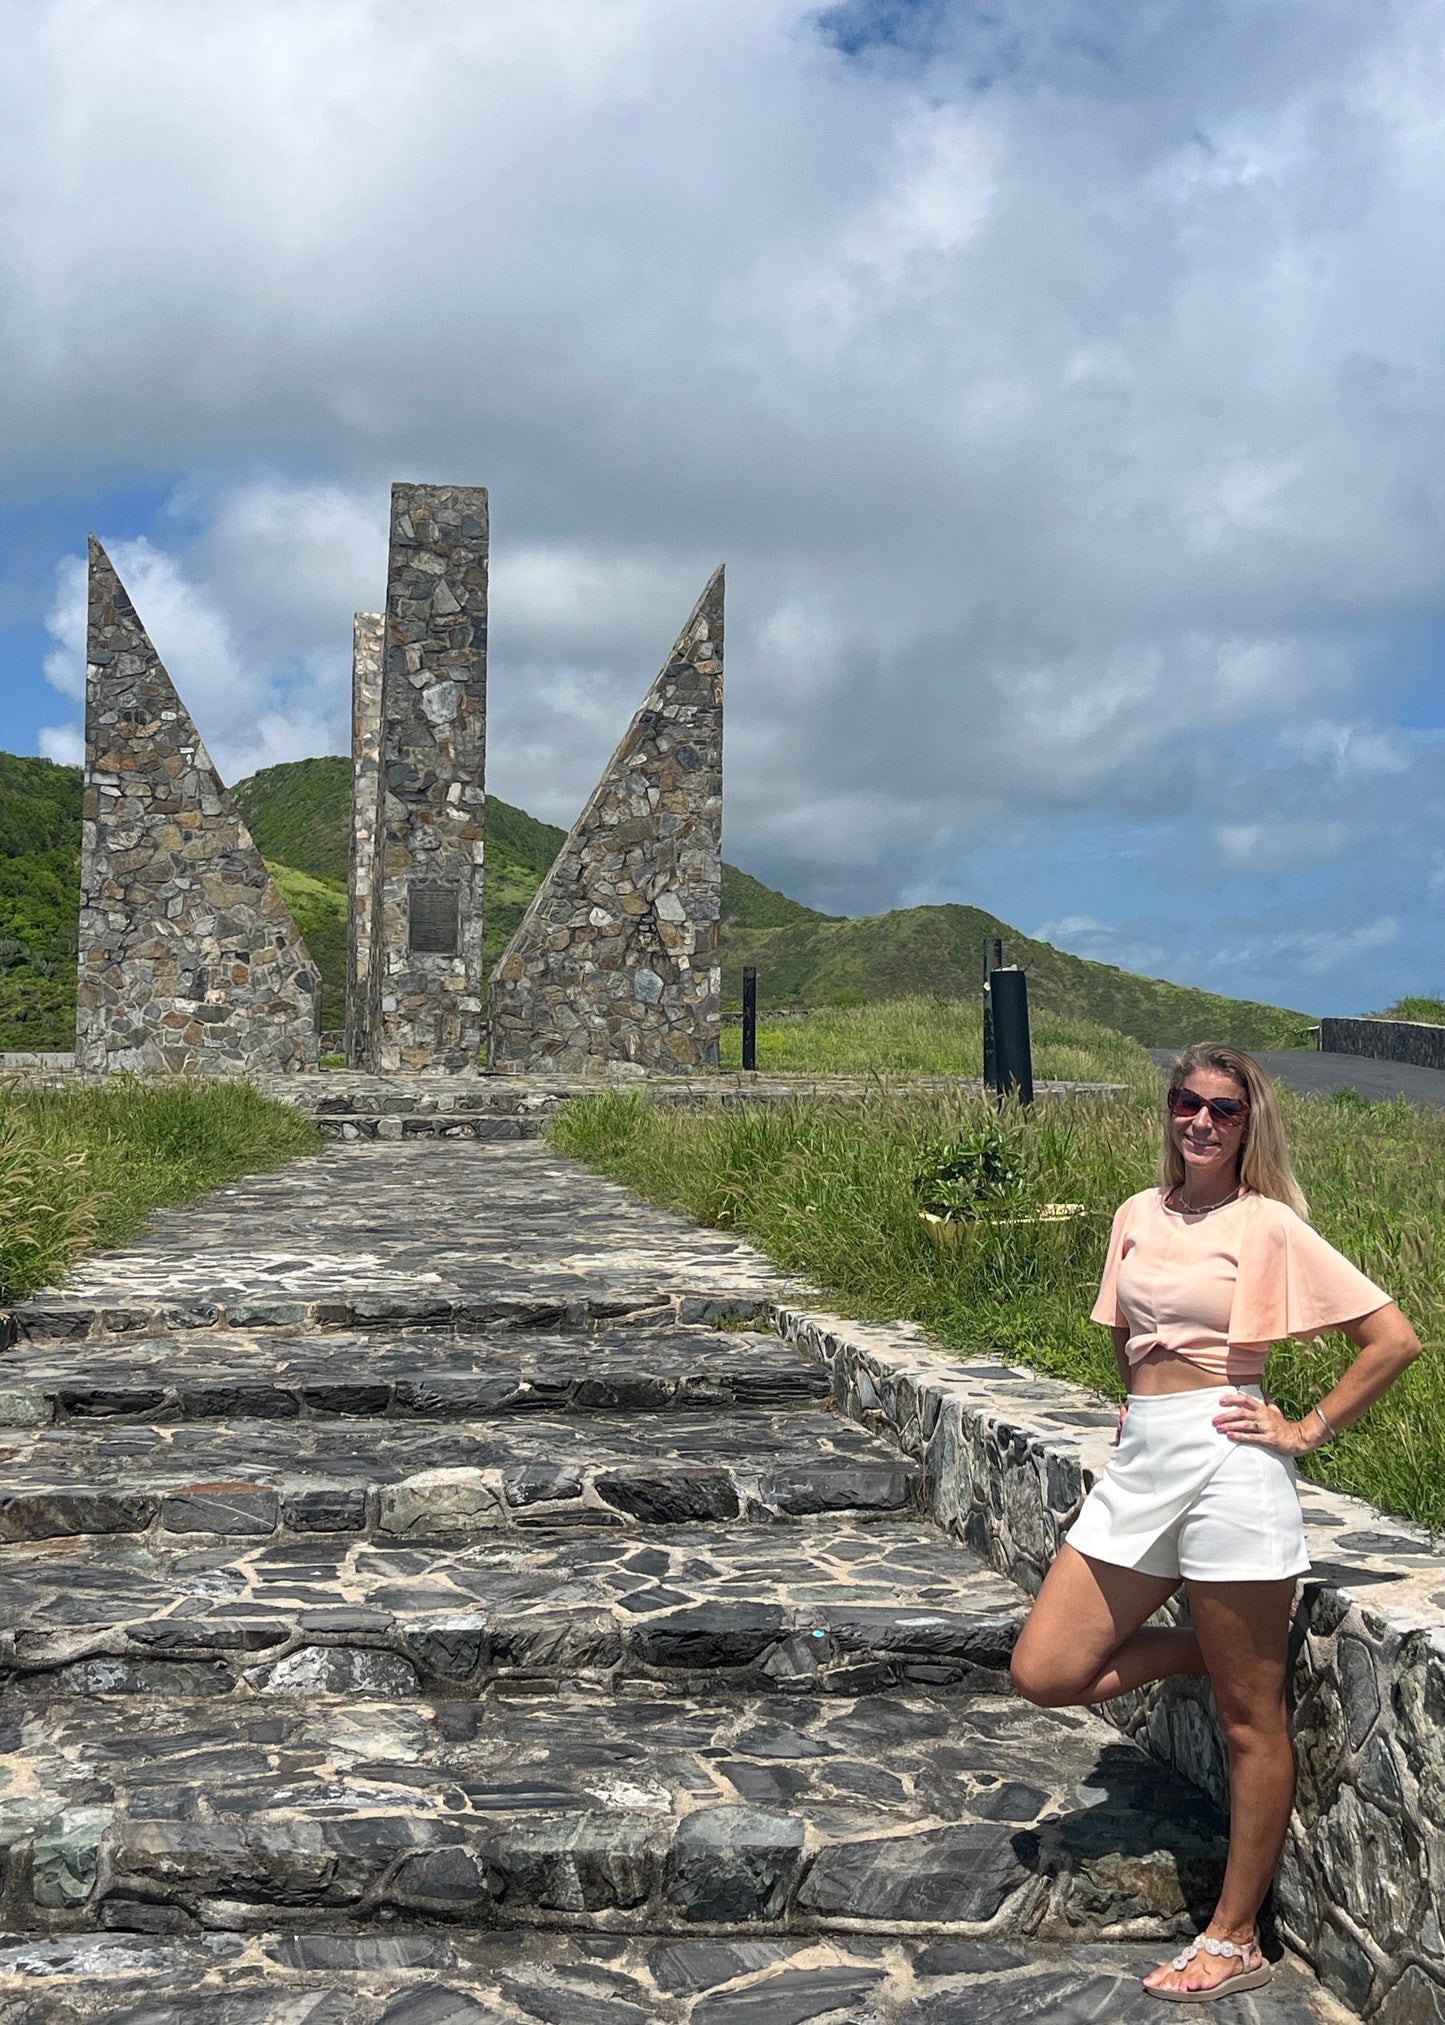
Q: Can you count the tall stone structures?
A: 4